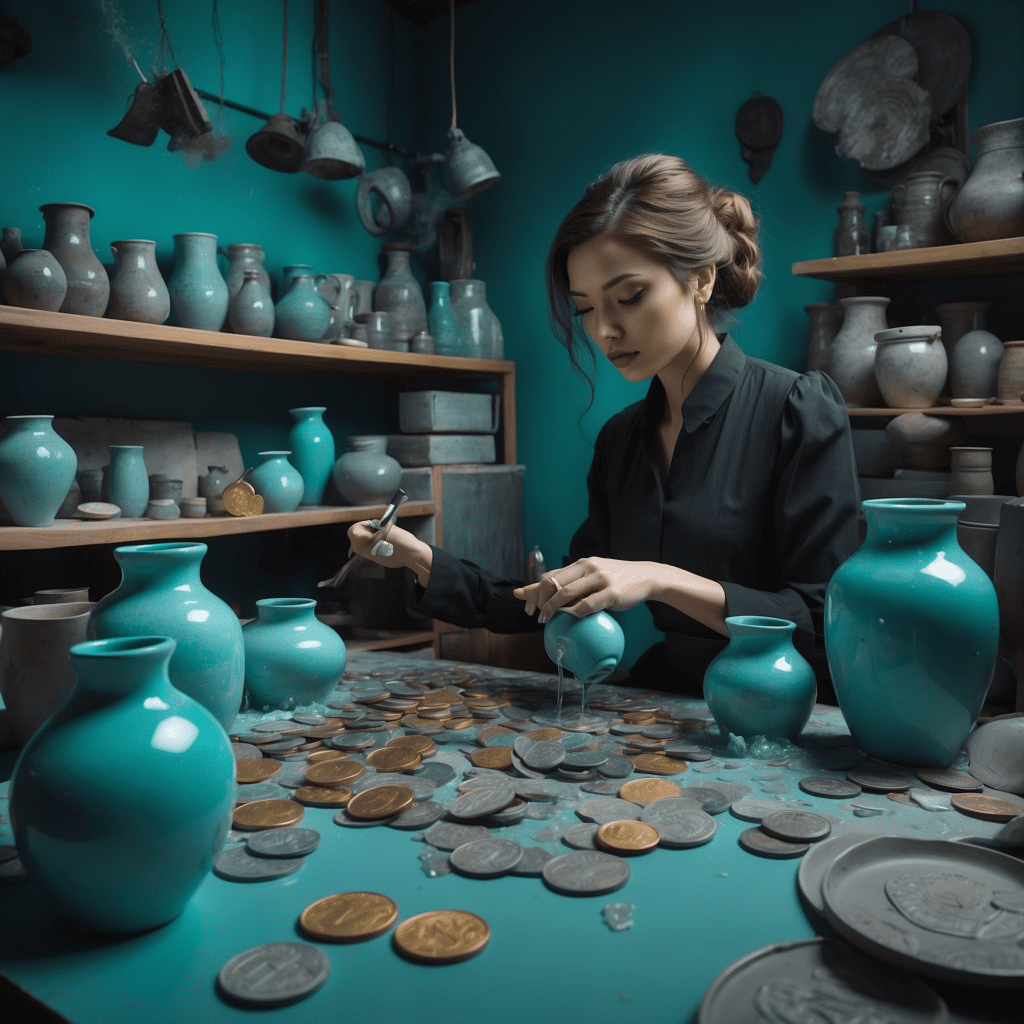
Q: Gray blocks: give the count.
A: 2